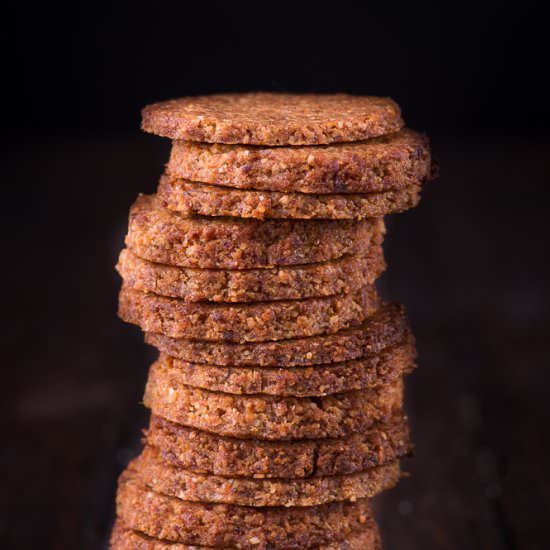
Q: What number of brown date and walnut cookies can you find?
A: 13